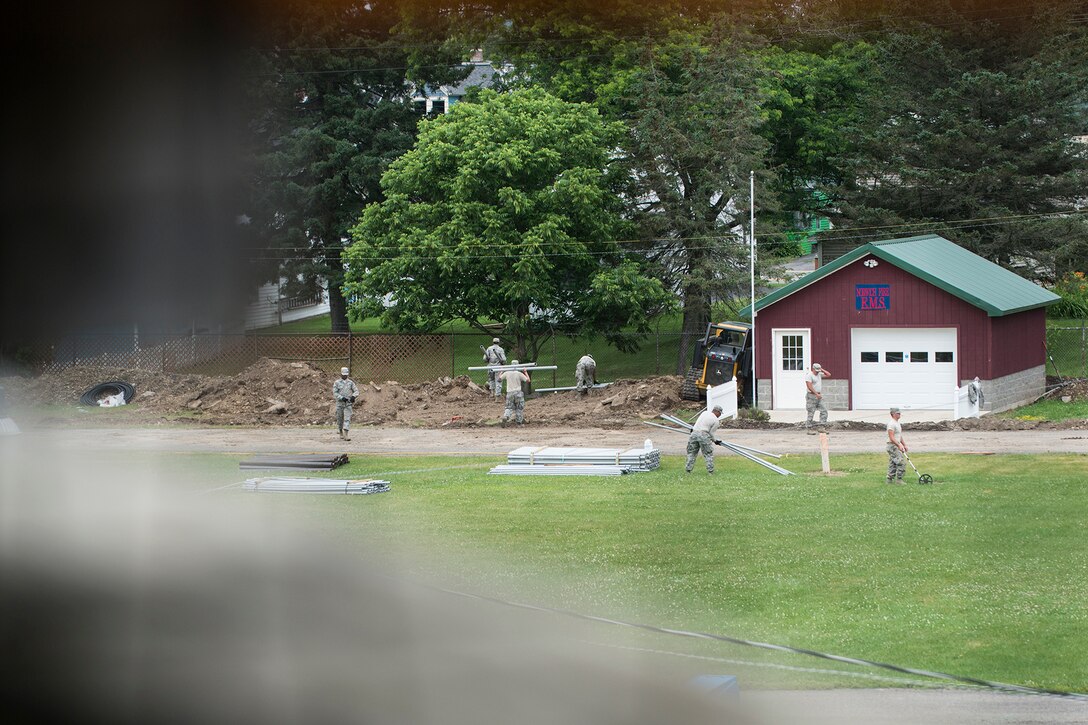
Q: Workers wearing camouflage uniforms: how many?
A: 7